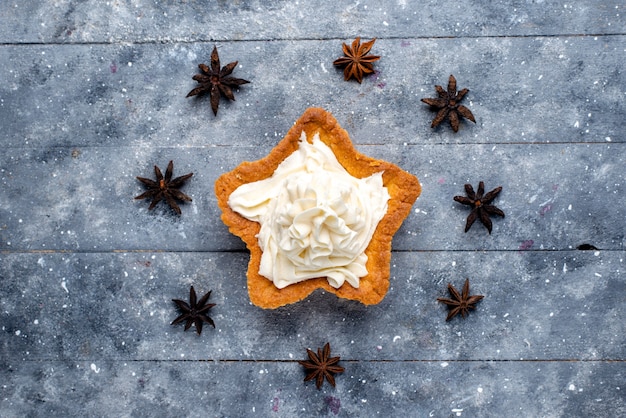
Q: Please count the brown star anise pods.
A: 8